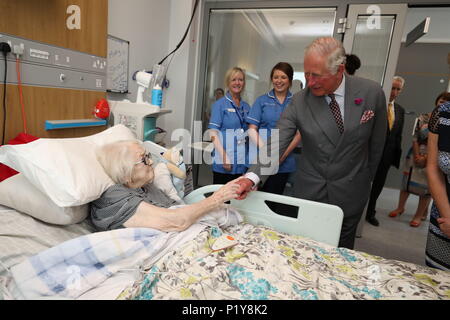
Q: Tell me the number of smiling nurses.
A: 2